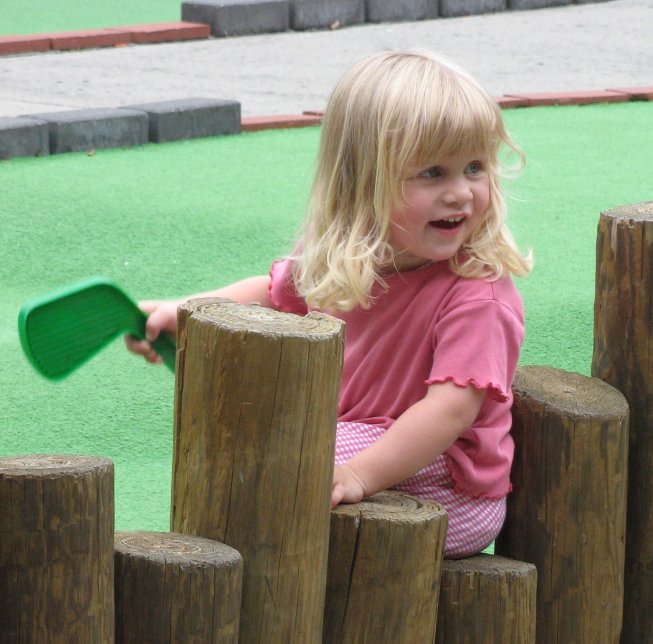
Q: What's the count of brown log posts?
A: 7